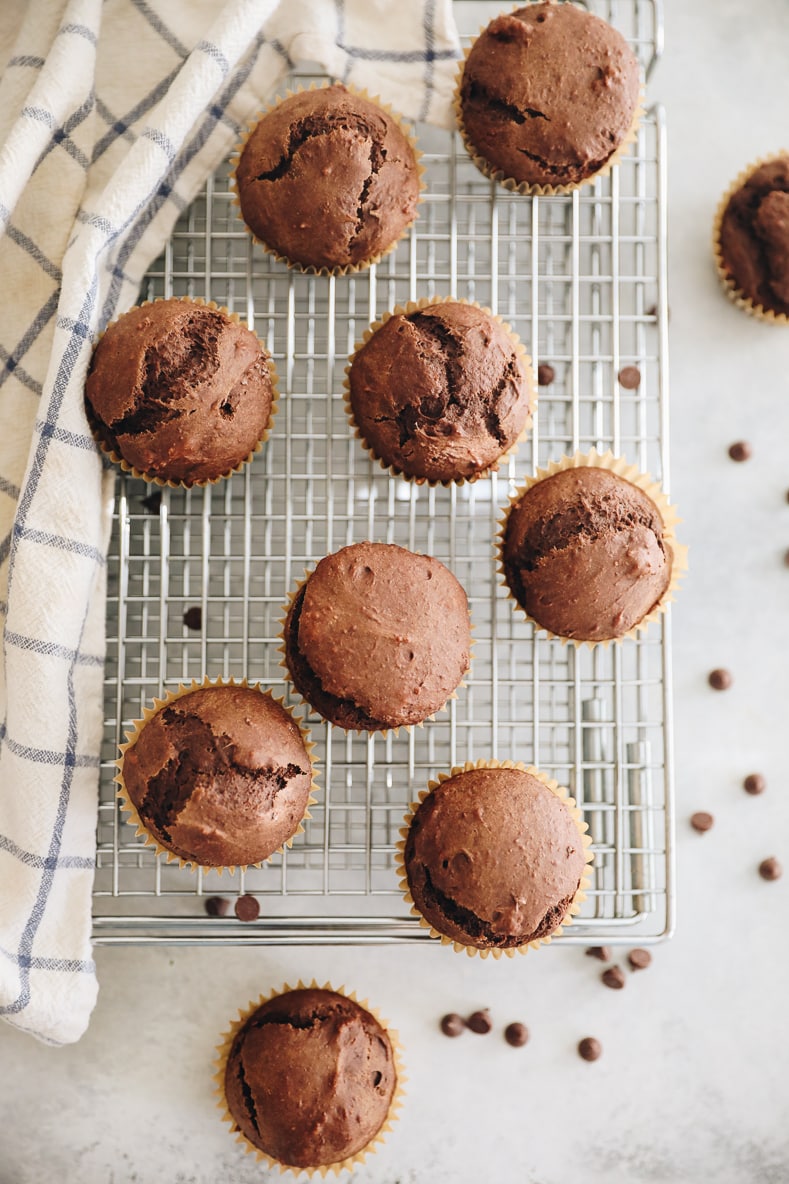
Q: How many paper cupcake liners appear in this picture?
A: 10